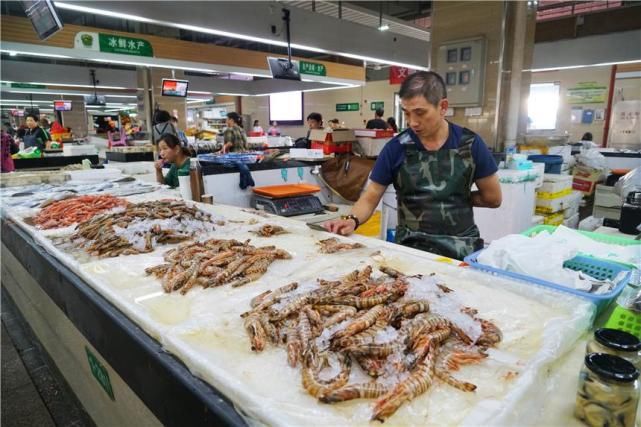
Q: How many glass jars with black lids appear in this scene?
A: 2